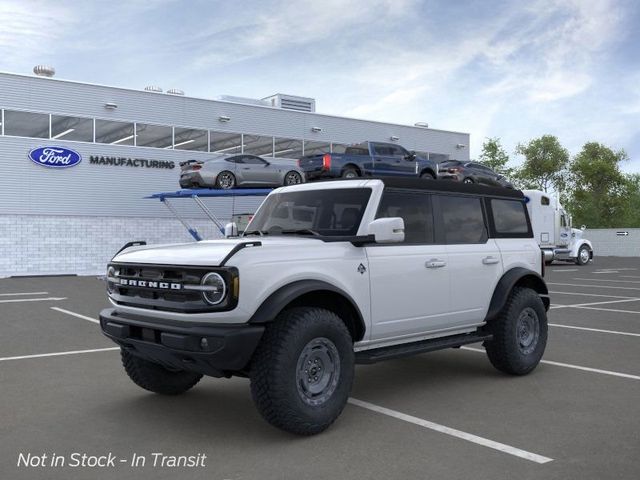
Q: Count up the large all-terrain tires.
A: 3